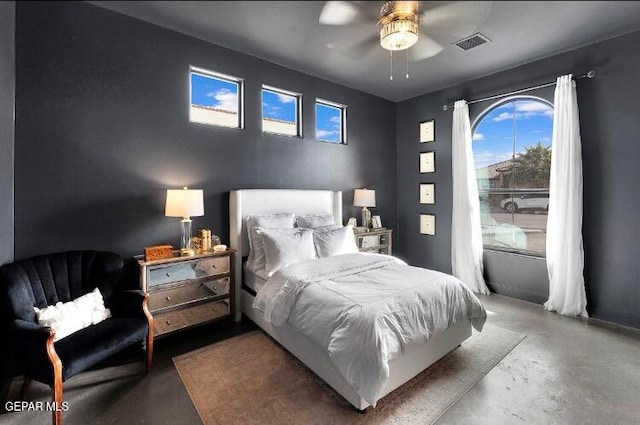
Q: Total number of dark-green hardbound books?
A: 0